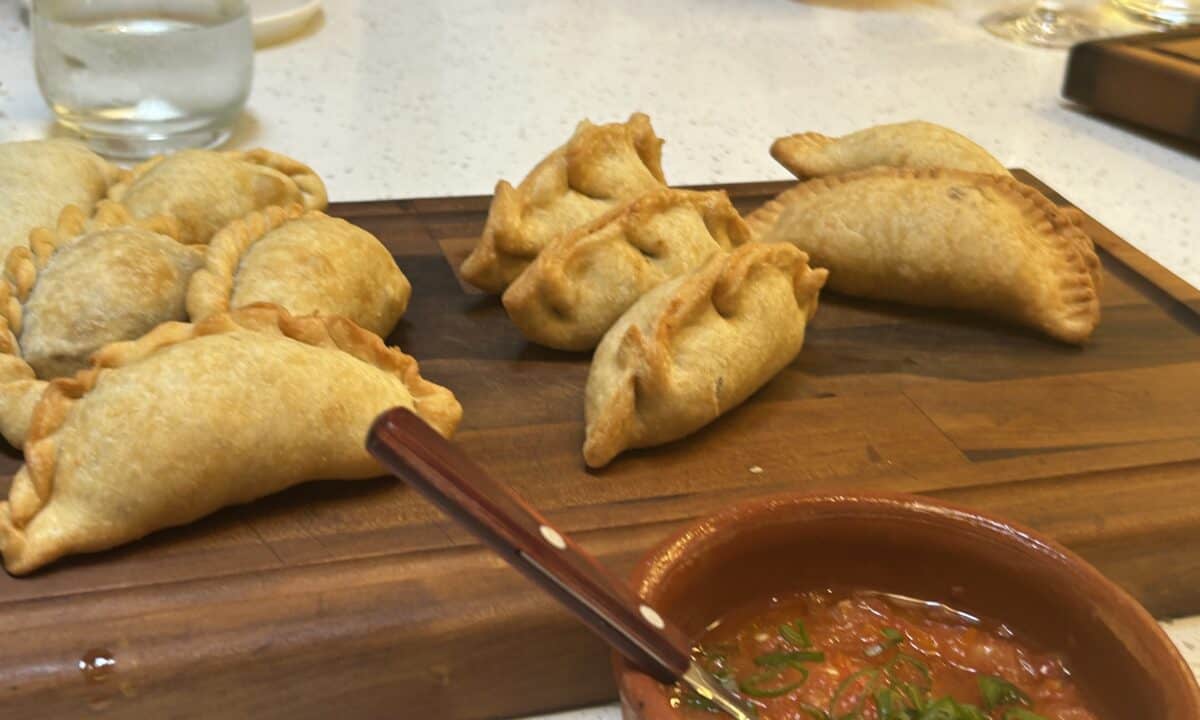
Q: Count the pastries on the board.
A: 10